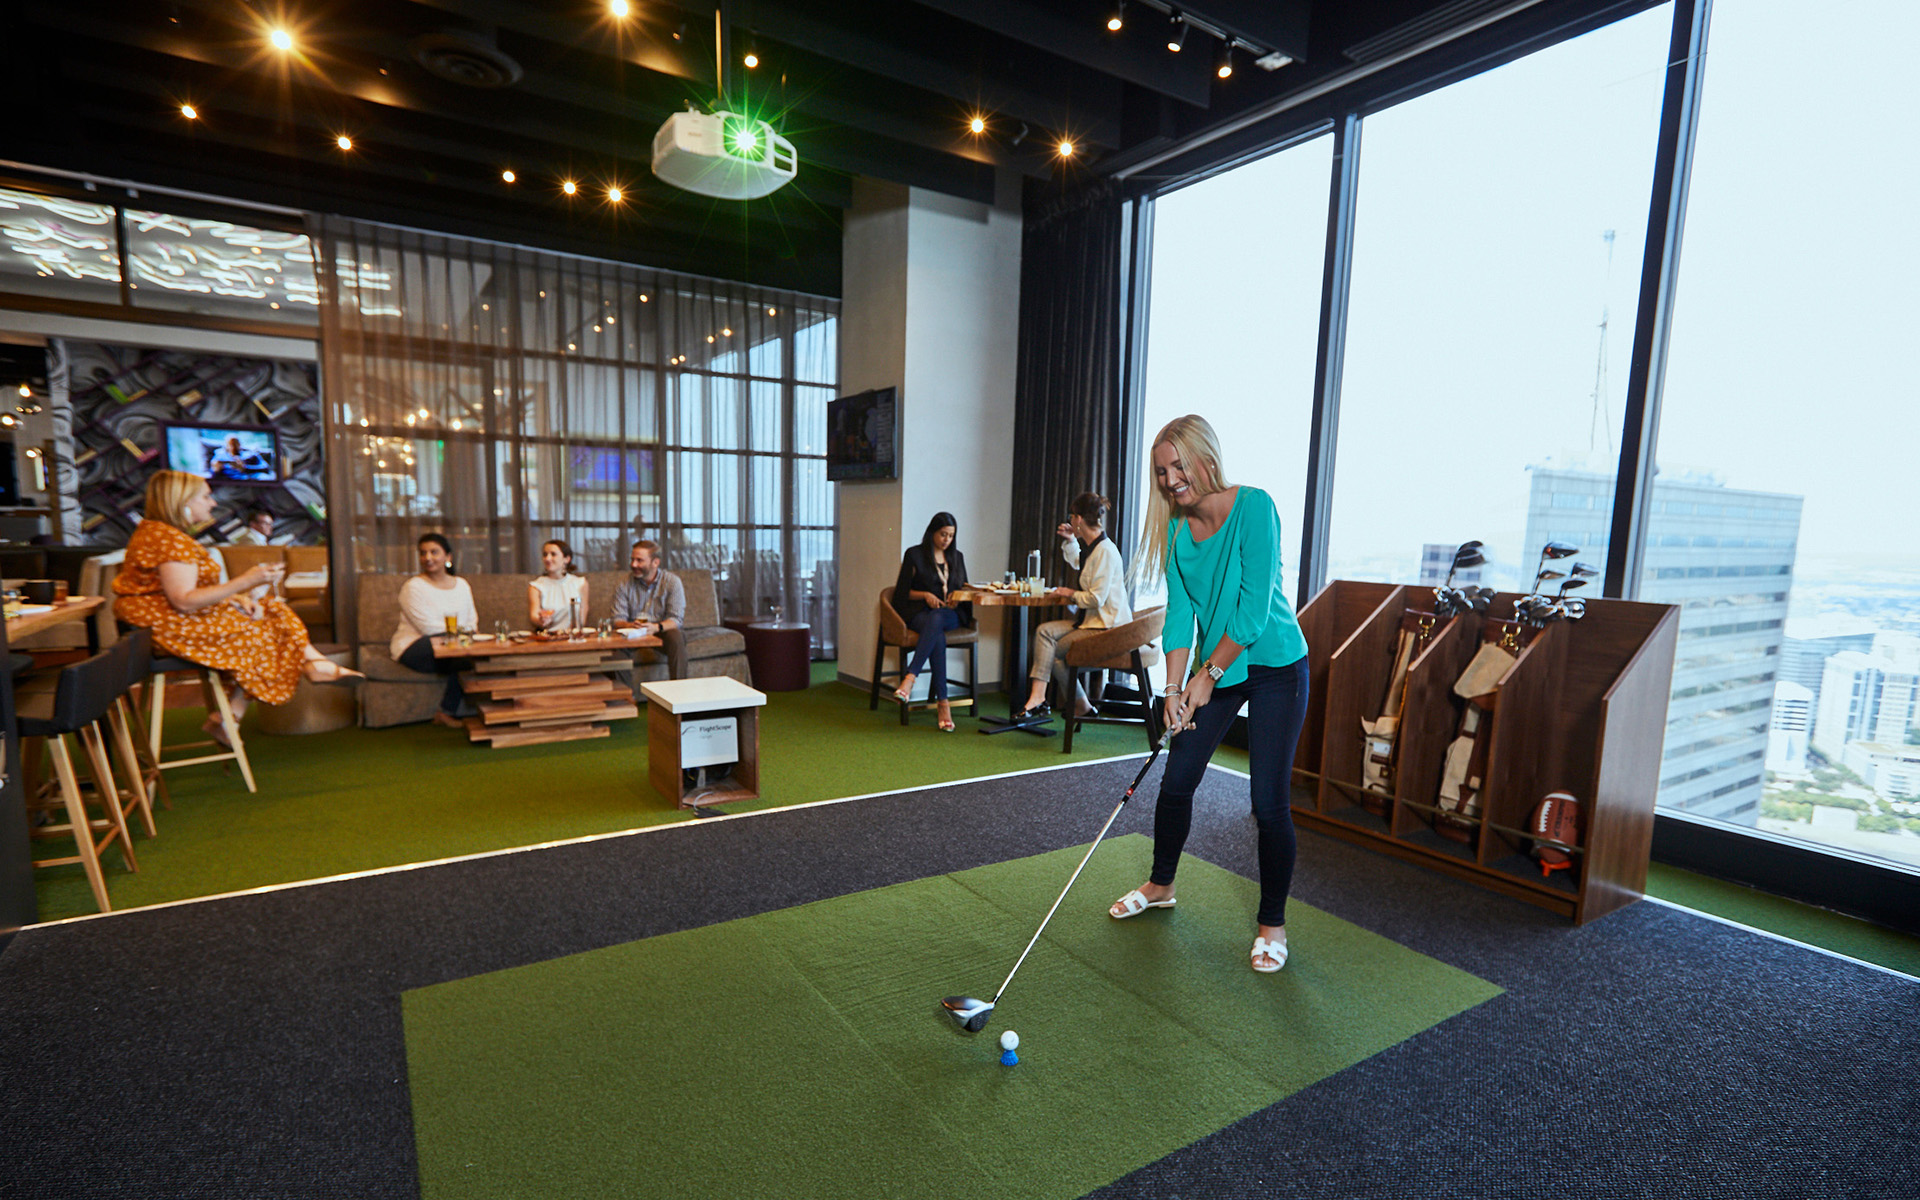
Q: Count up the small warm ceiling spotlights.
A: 13